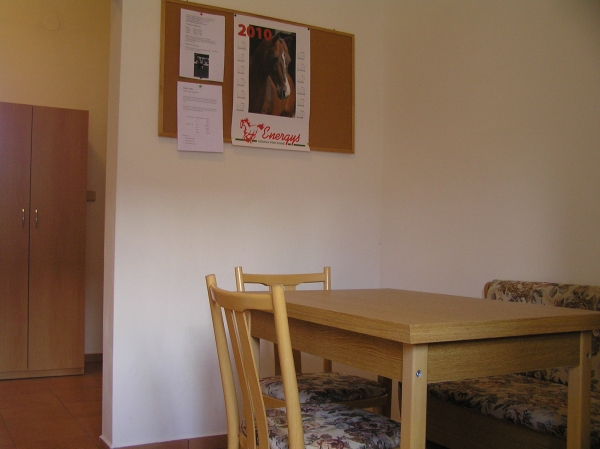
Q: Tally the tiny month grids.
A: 12